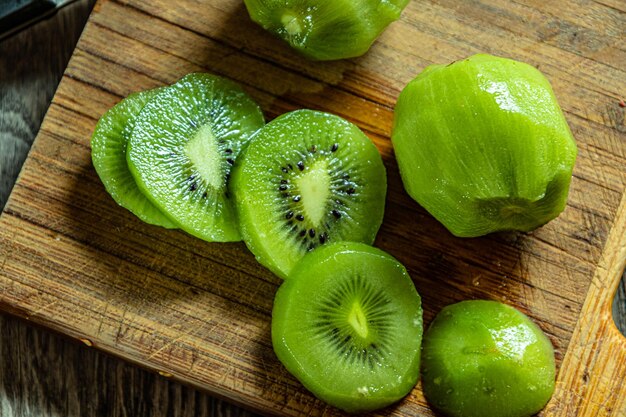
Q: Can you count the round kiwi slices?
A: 4